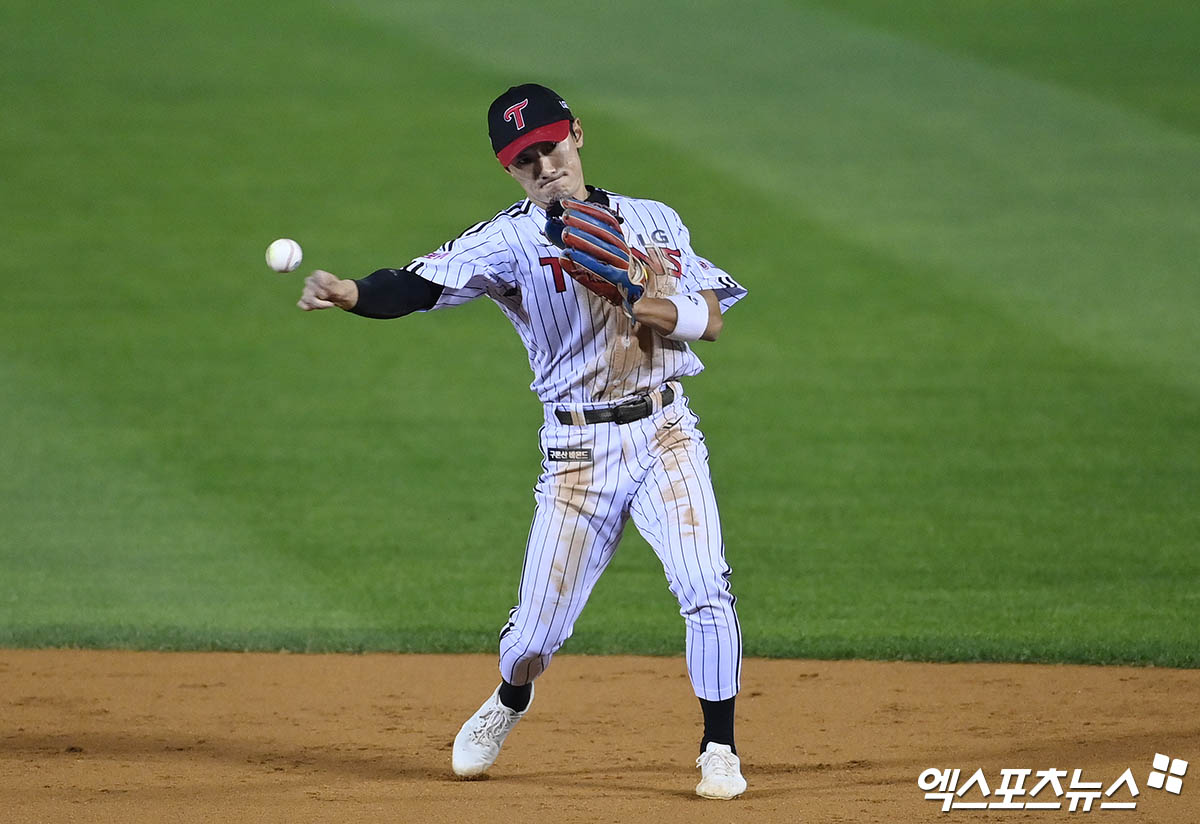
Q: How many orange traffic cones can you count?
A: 0